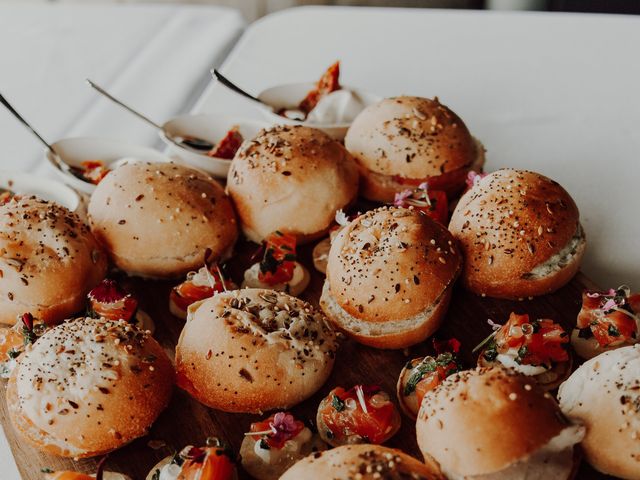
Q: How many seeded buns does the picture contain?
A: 11